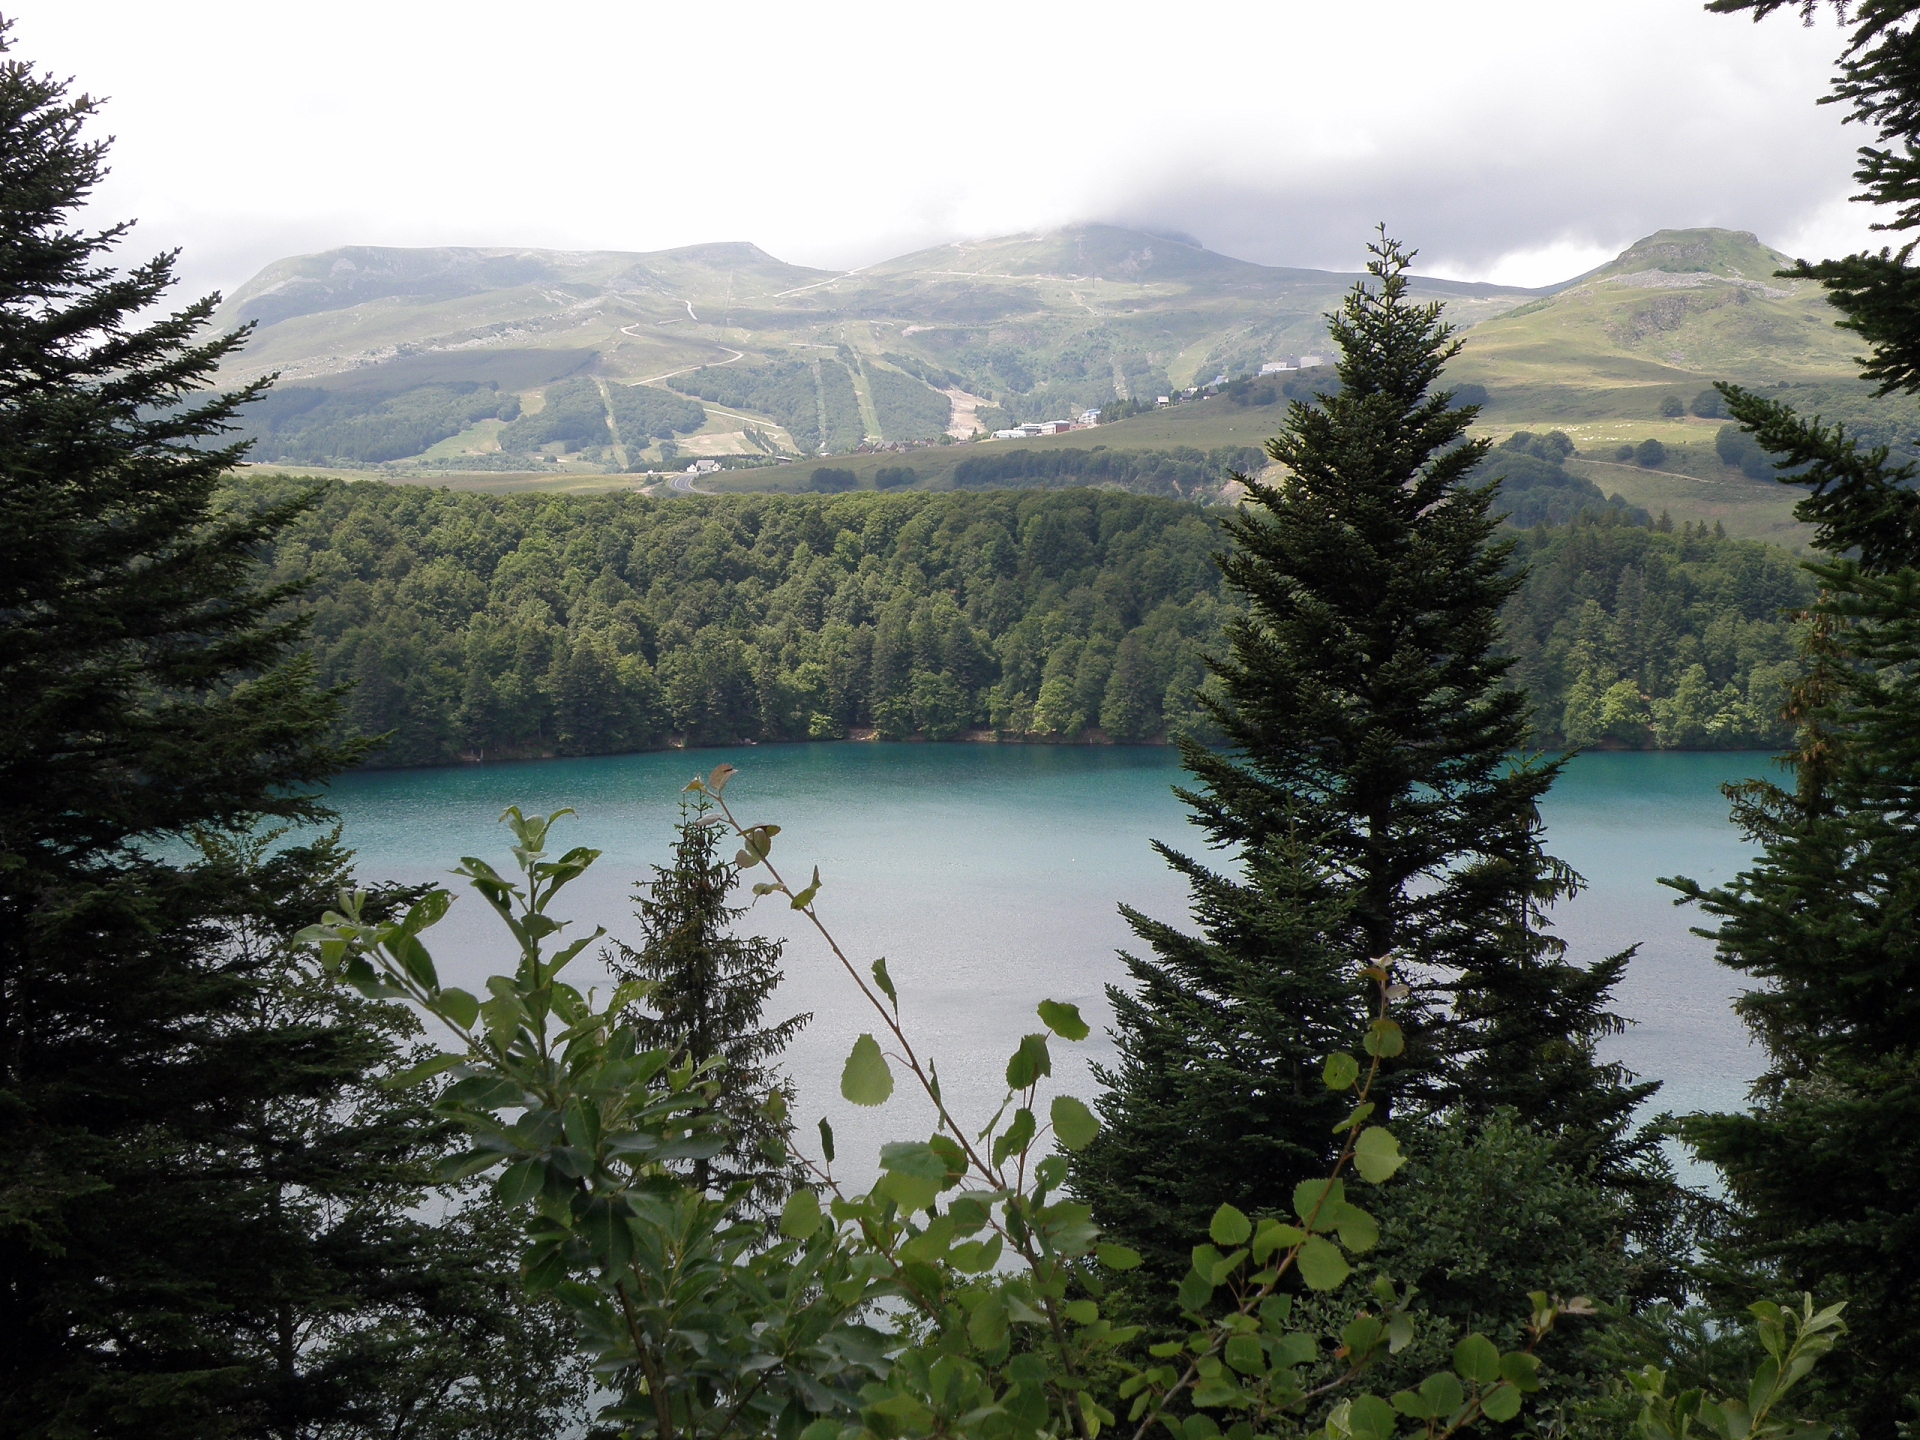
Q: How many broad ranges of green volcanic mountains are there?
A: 1